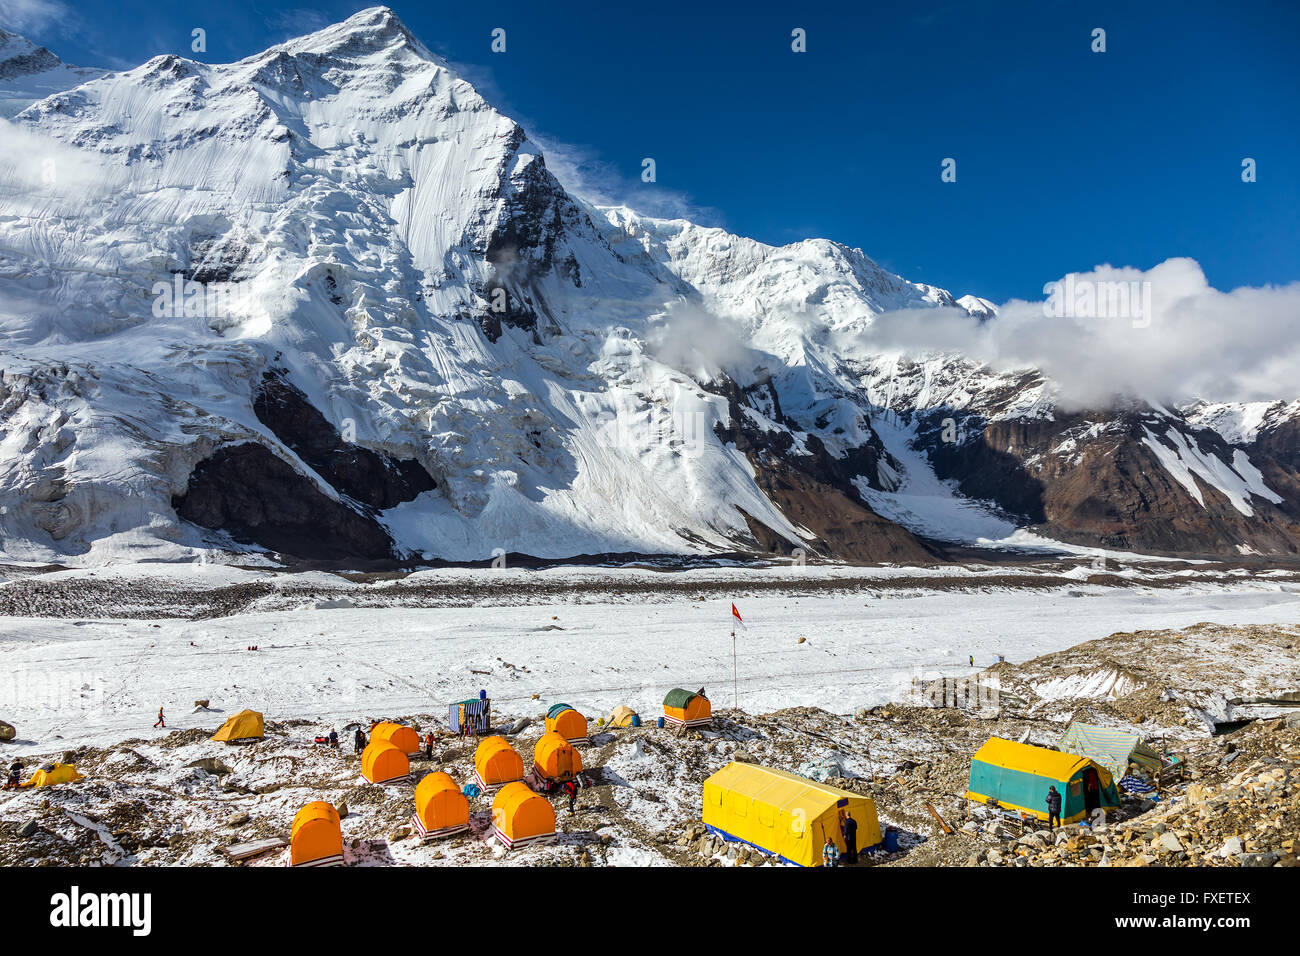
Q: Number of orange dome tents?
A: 9